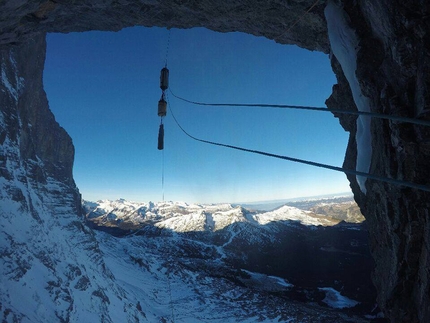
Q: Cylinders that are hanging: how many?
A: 3